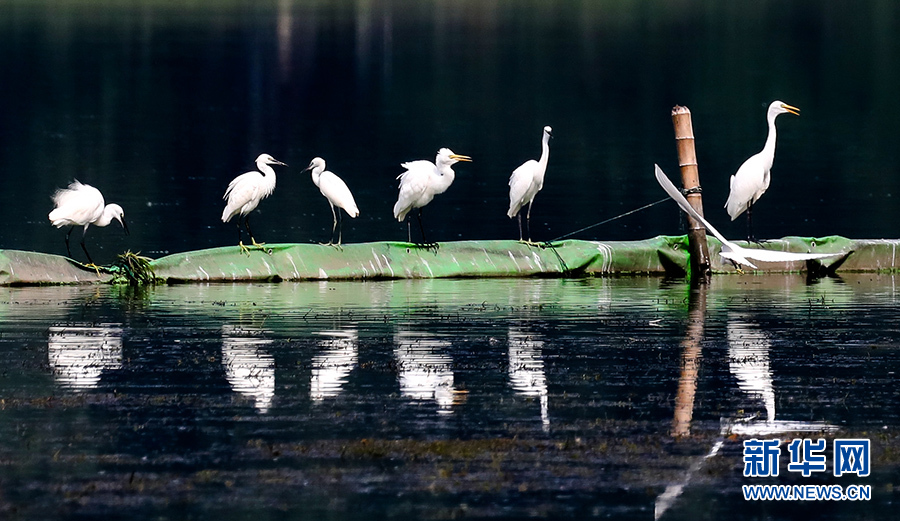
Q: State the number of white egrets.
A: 7